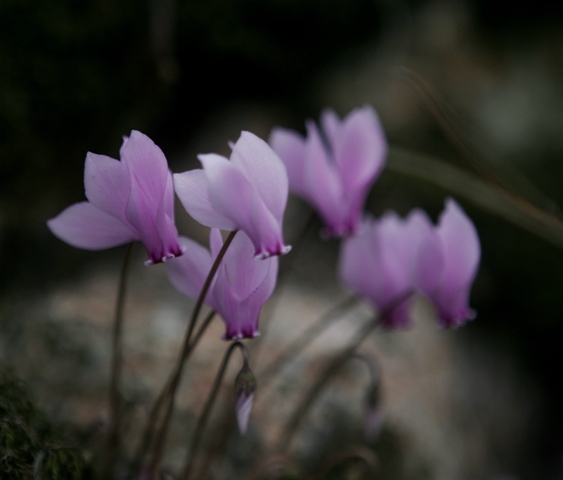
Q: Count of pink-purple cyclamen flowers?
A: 6